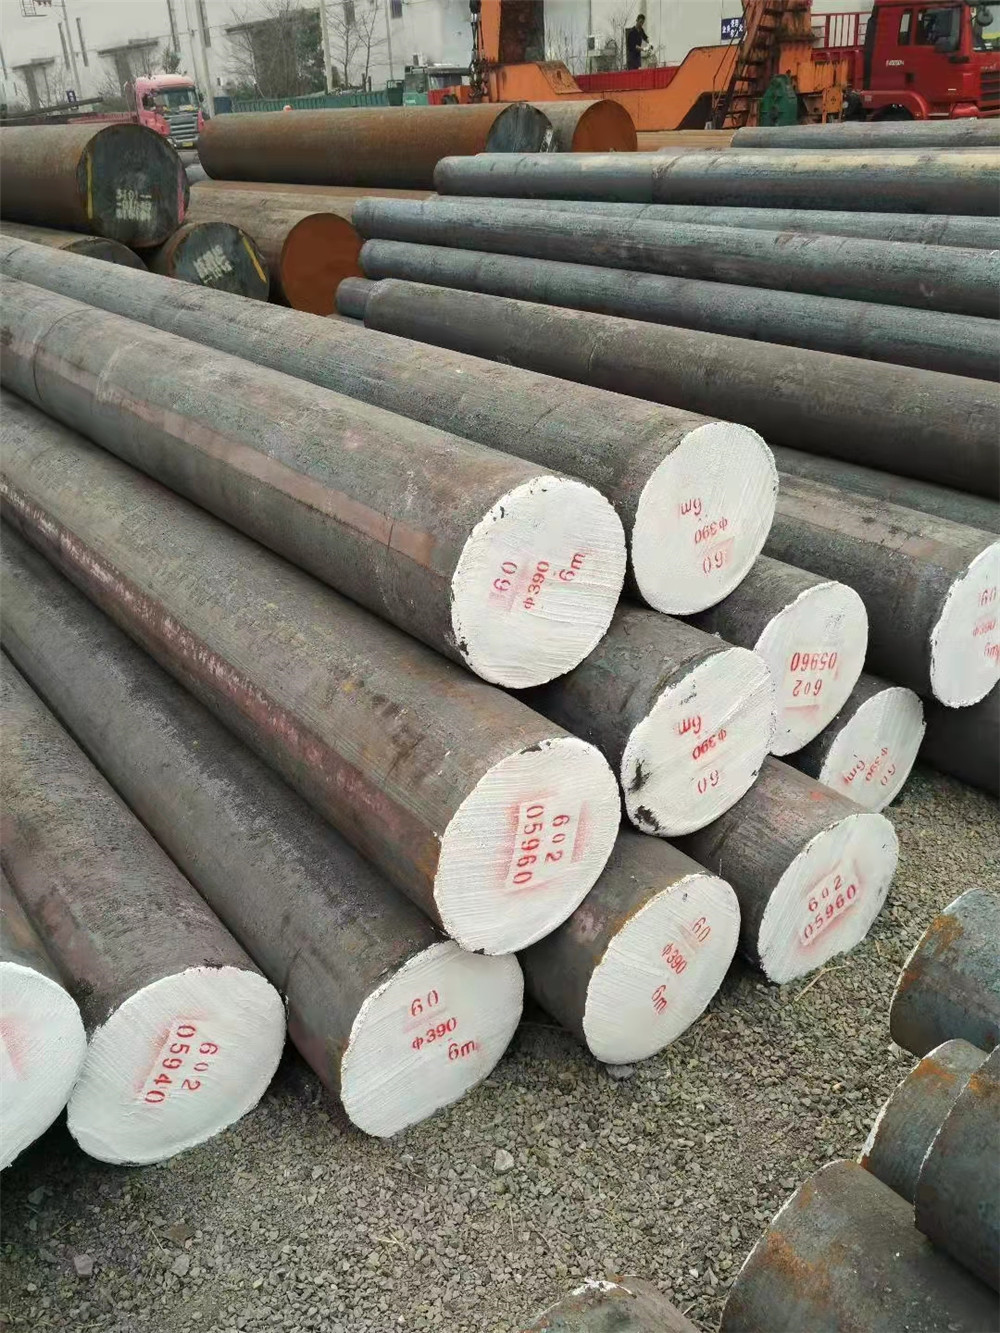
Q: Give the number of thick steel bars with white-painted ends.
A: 12